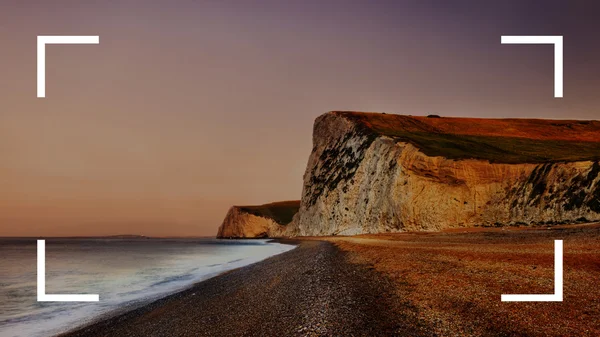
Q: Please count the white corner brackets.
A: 4